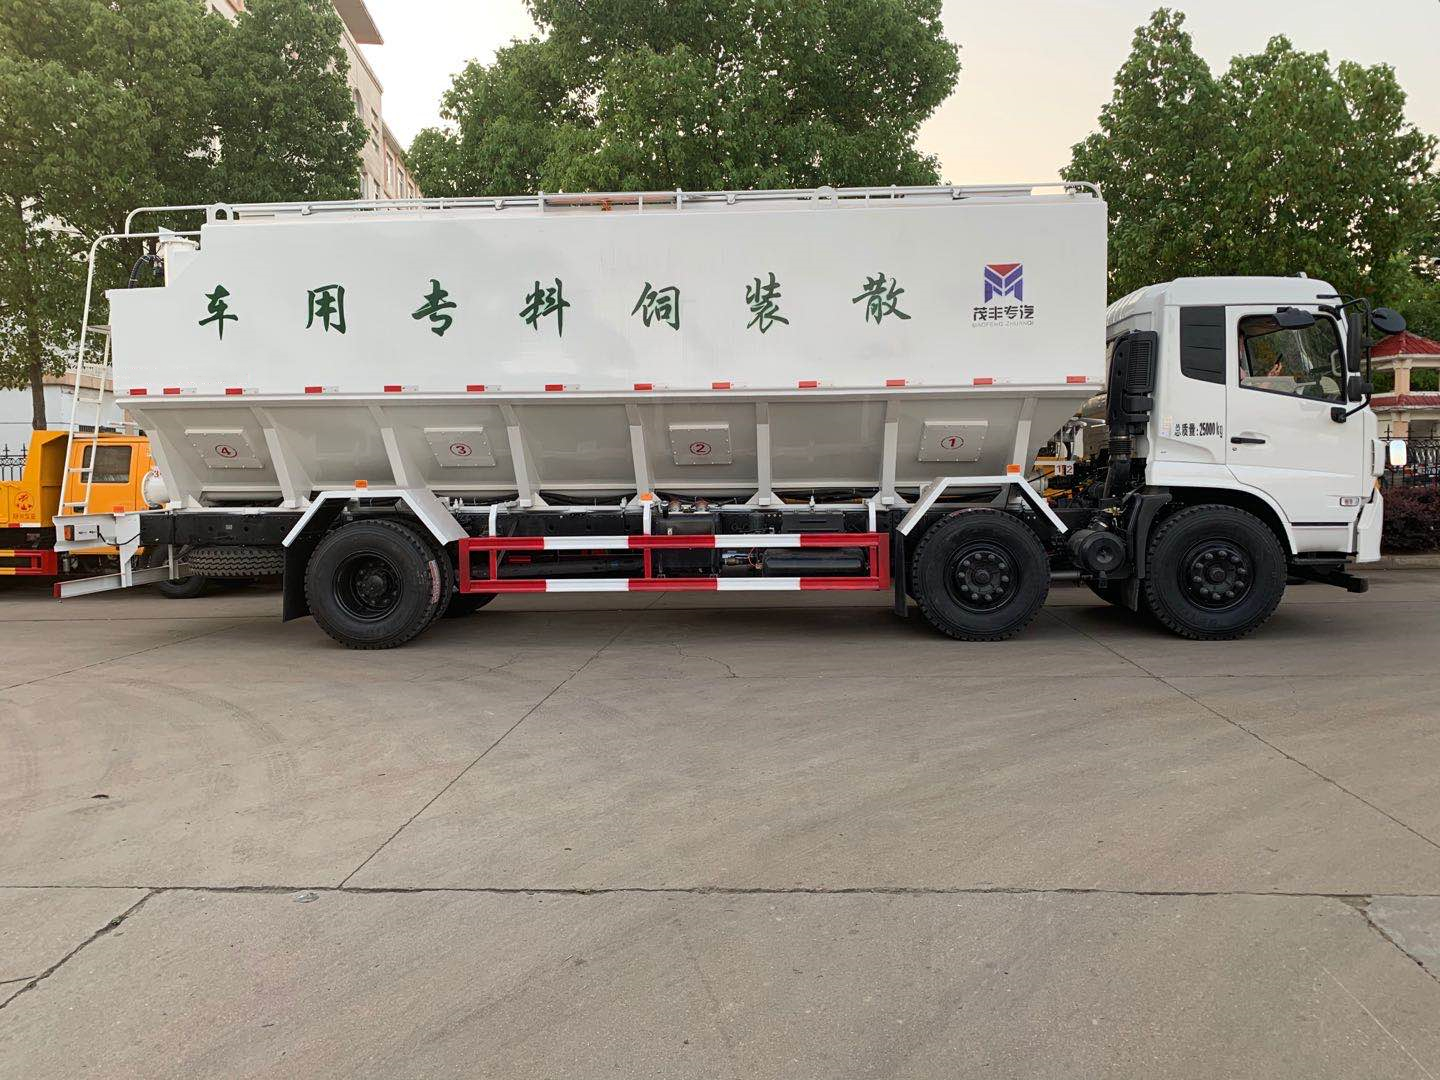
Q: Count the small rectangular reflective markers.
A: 13